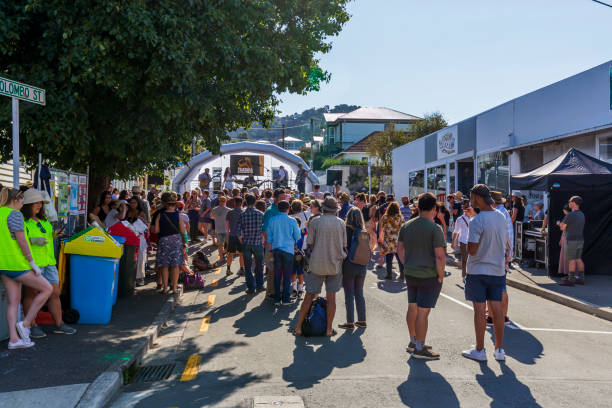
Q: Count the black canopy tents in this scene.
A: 1